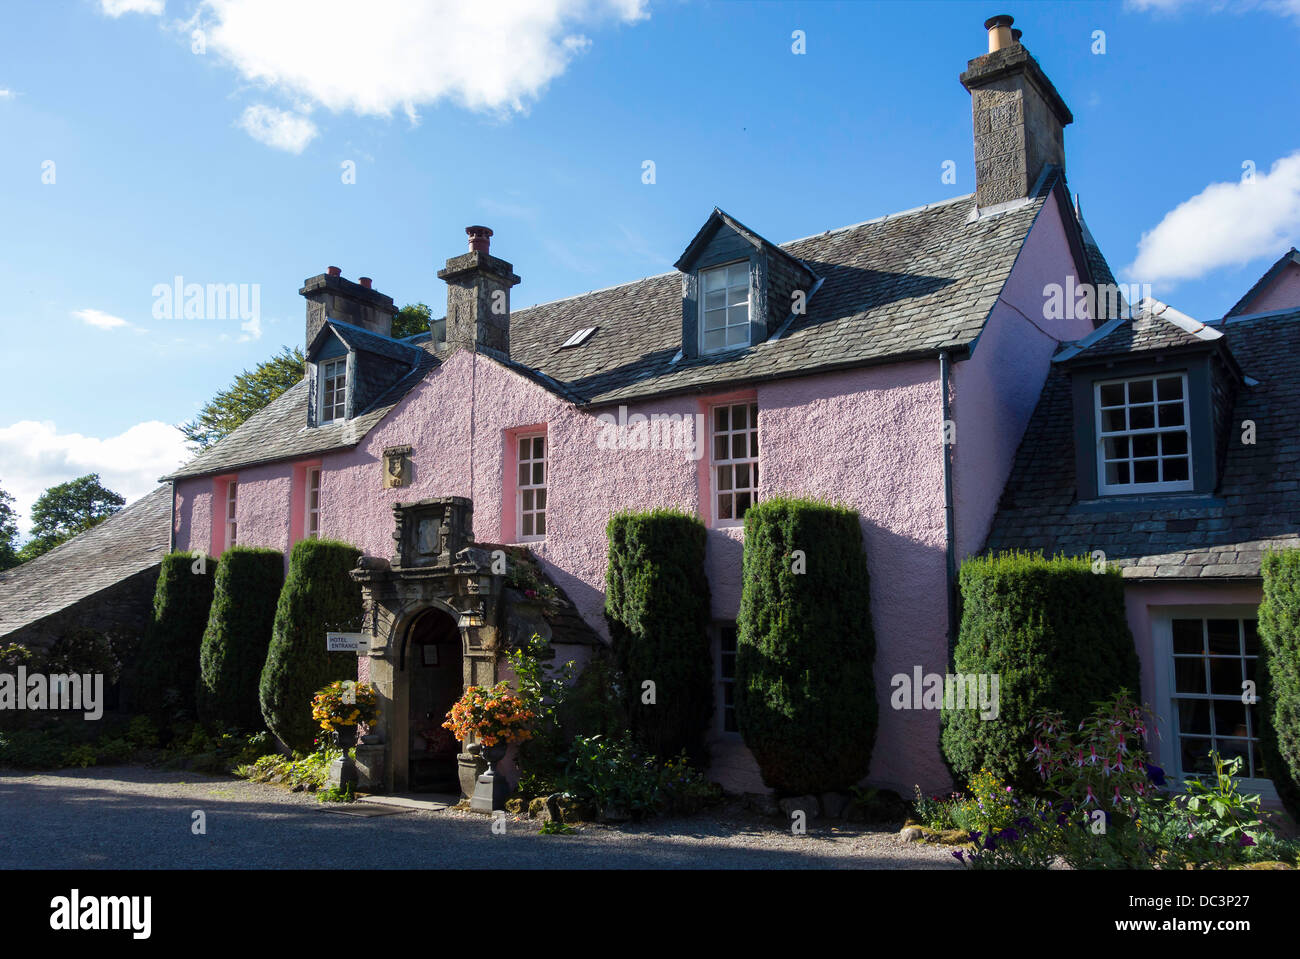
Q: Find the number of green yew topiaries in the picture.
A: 7